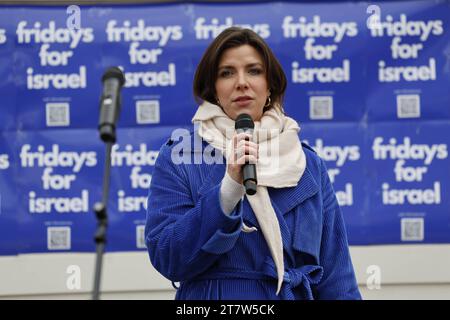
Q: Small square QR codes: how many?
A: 7